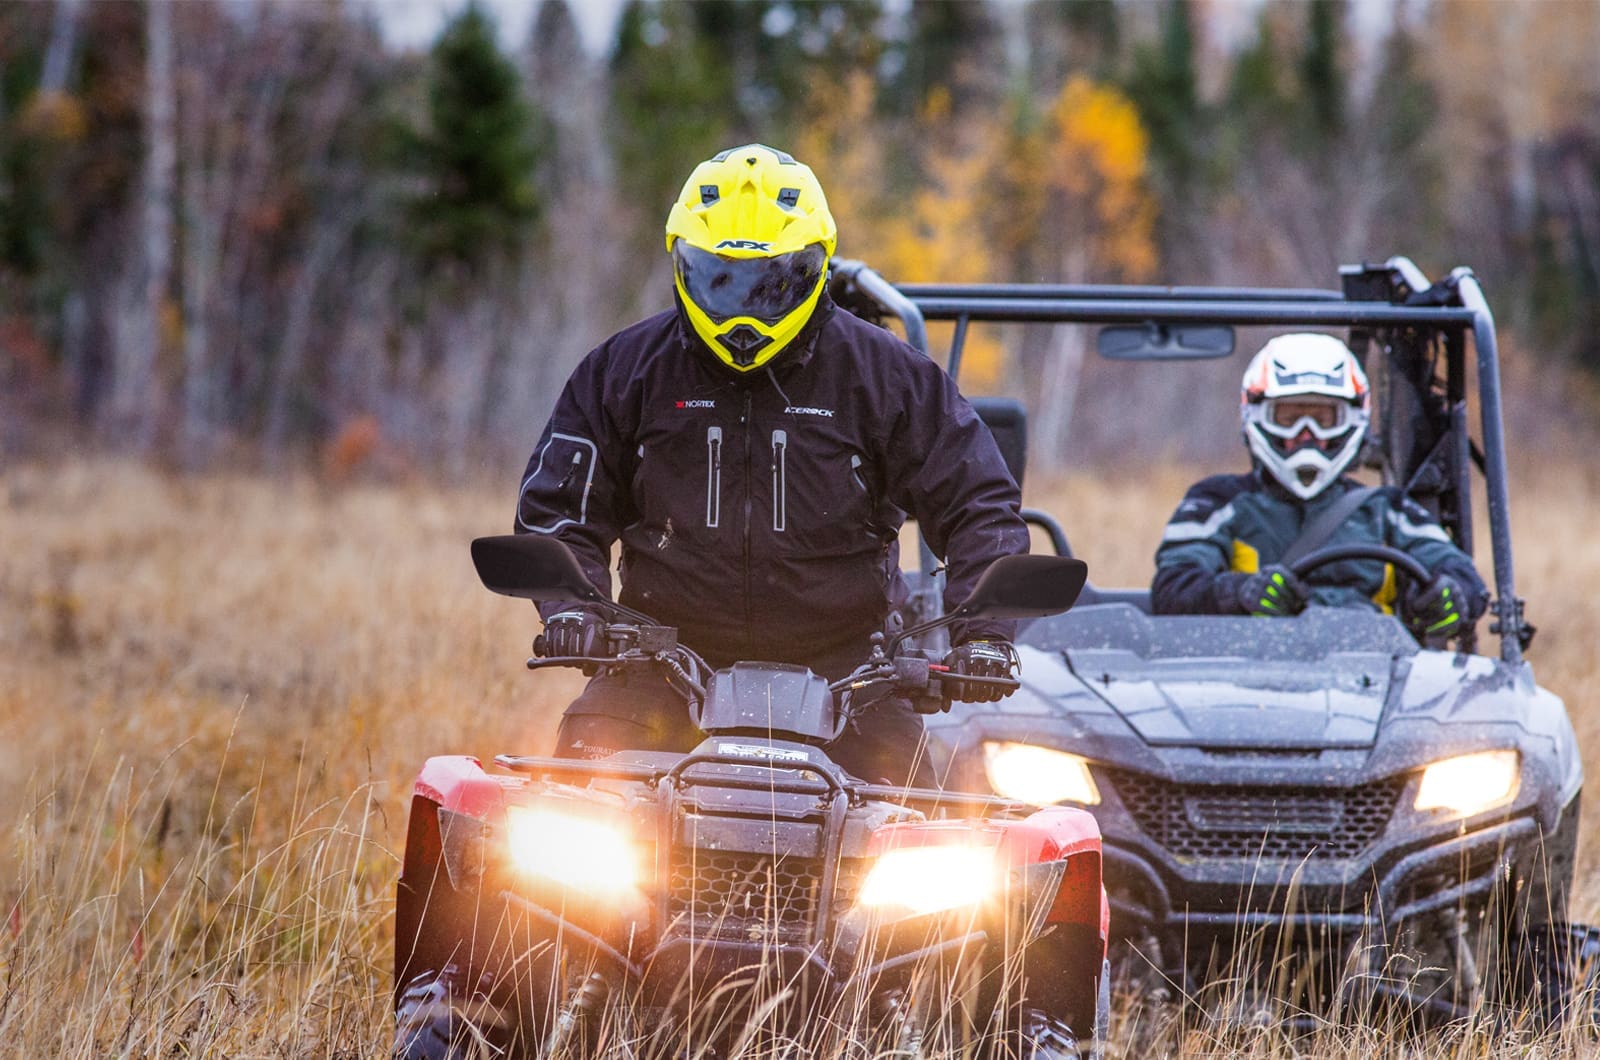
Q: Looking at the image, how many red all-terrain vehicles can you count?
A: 1